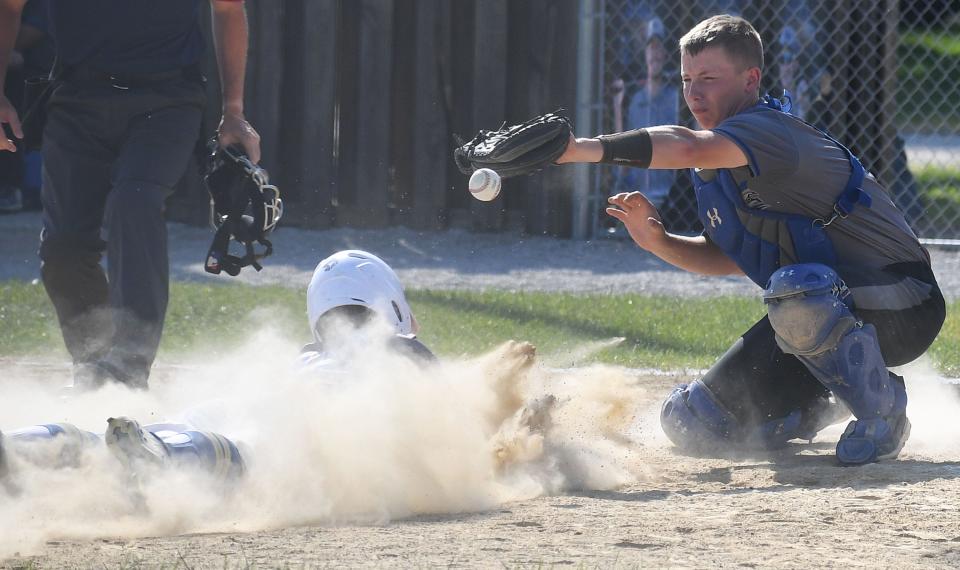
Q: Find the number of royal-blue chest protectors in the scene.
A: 1